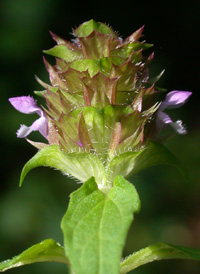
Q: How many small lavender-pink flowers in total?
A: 2